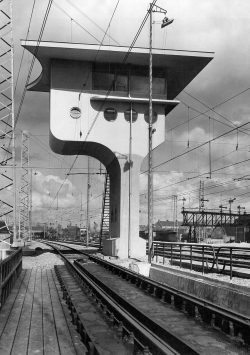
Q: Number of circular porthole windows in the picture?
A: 4